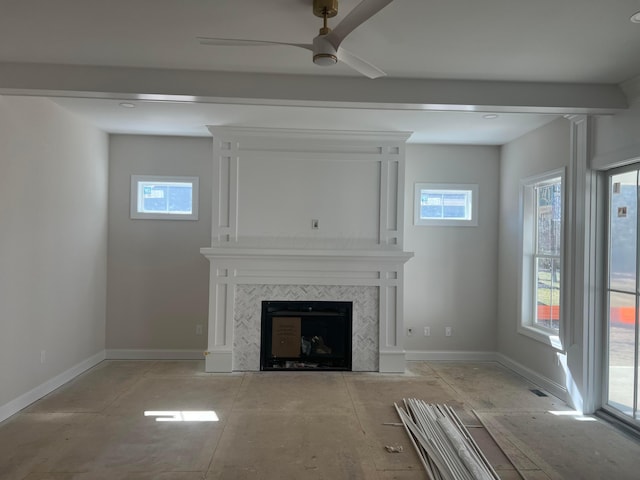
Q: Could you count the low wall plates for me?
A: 5